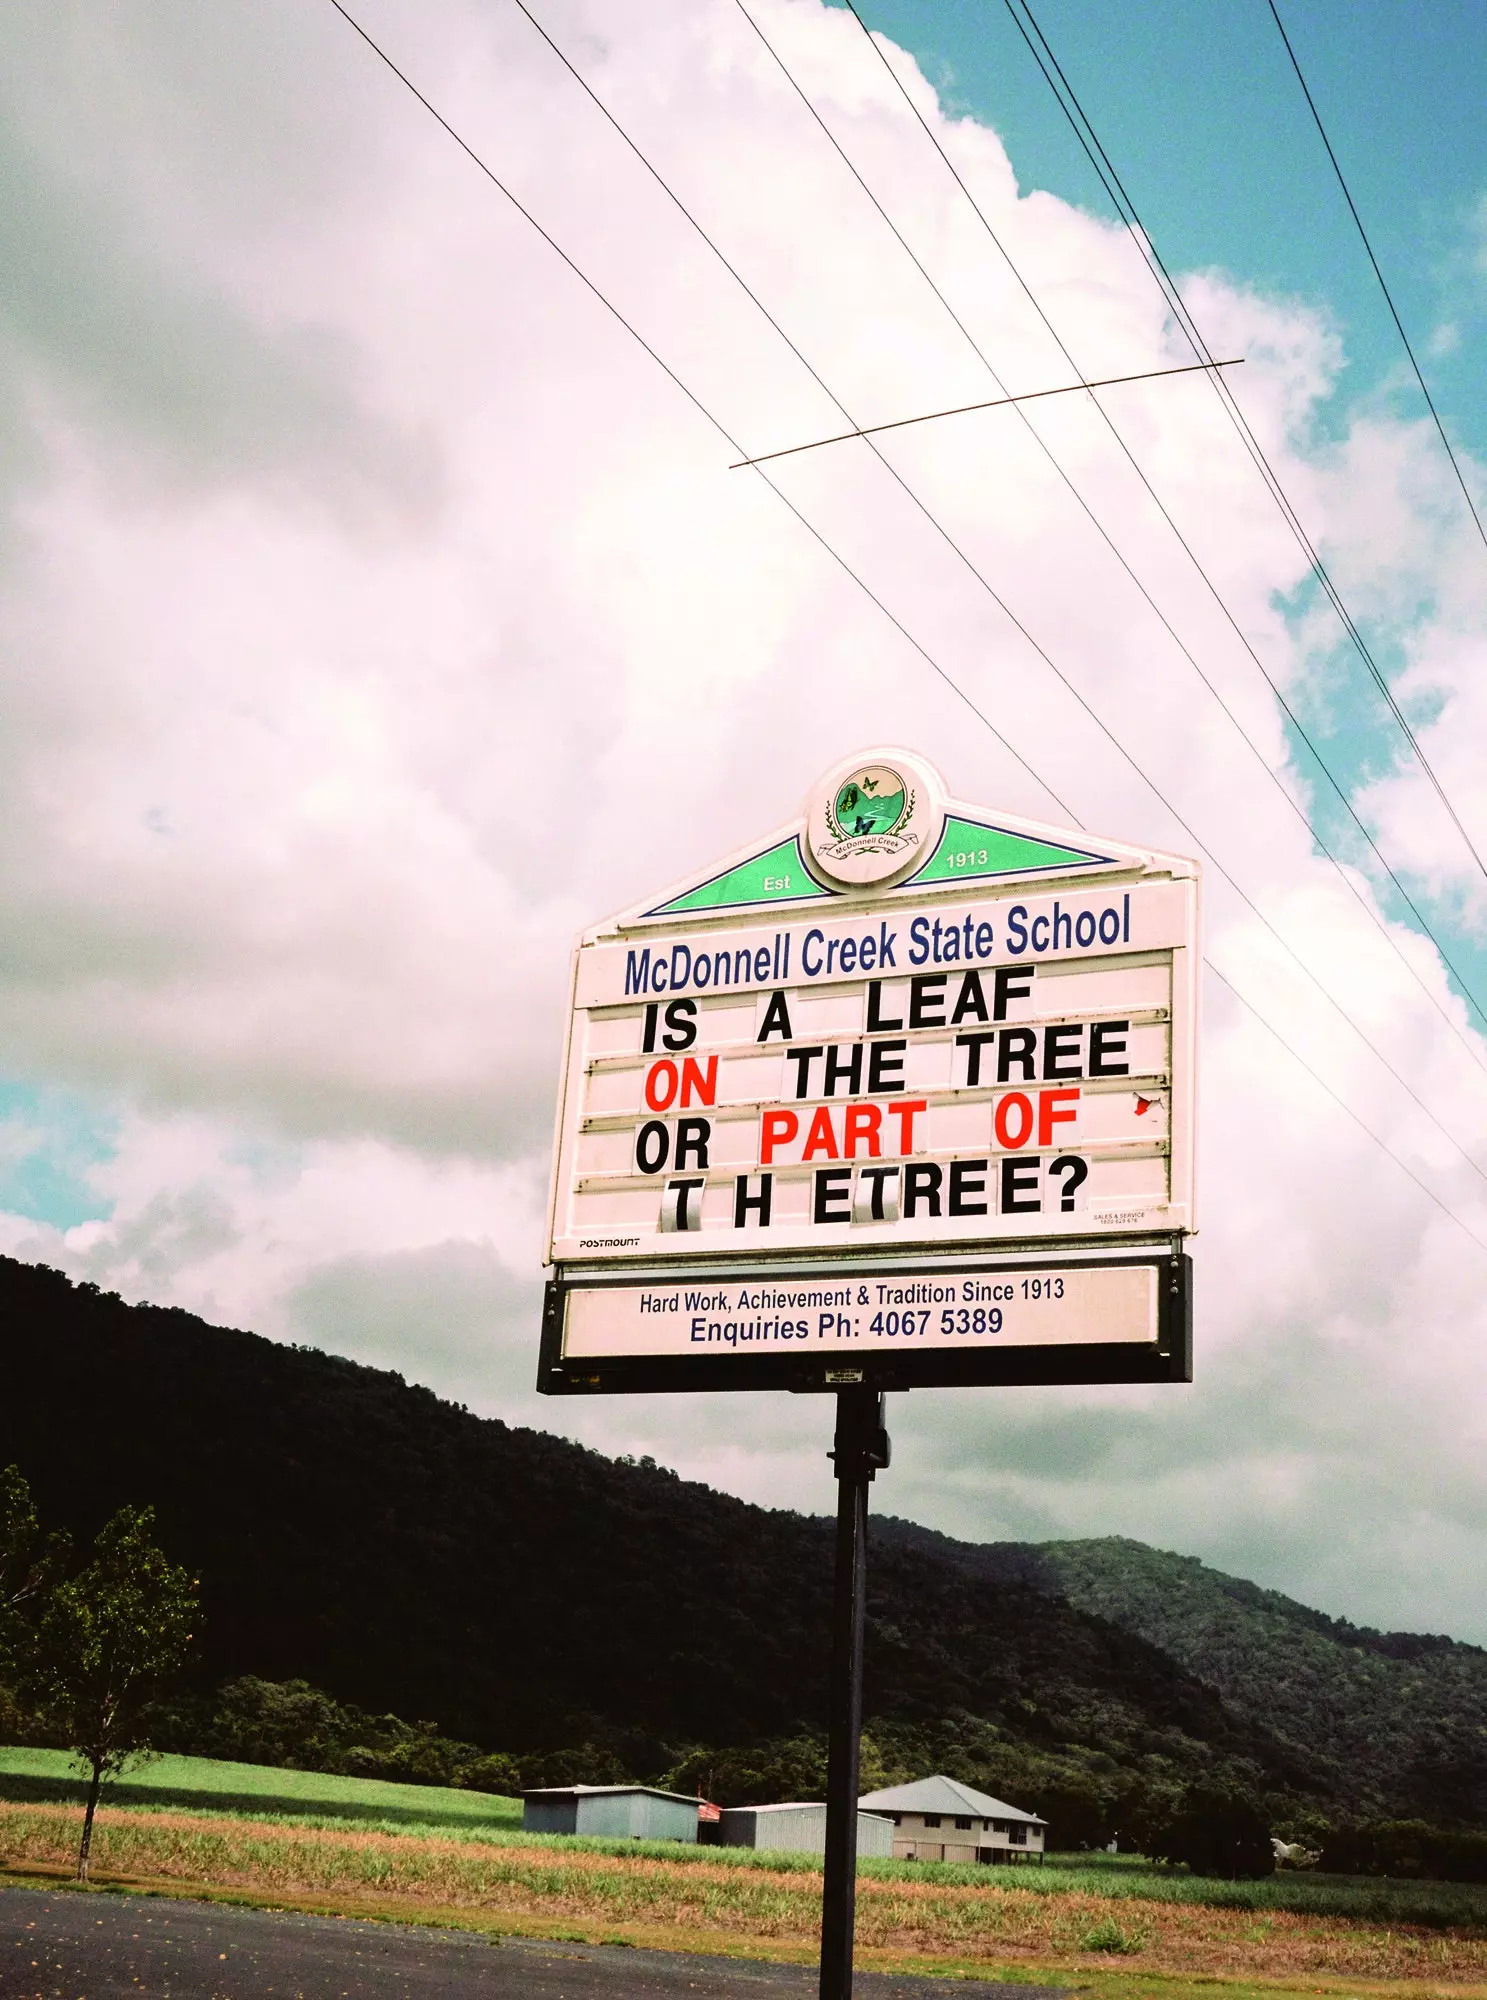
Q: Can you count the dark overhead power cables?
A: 7